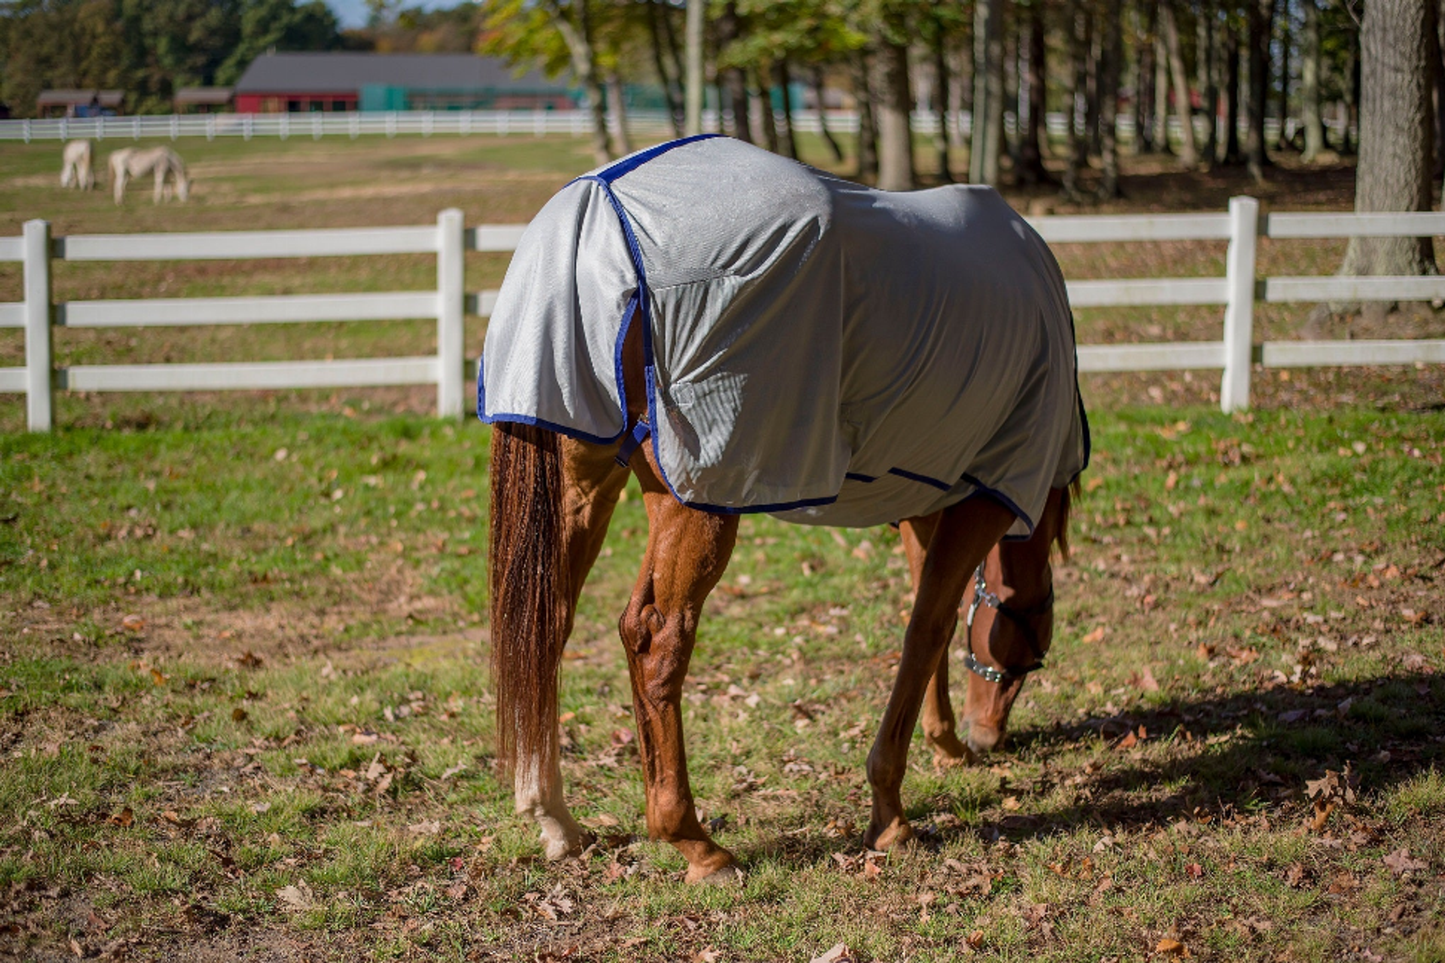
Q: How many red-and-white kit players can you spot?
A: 0